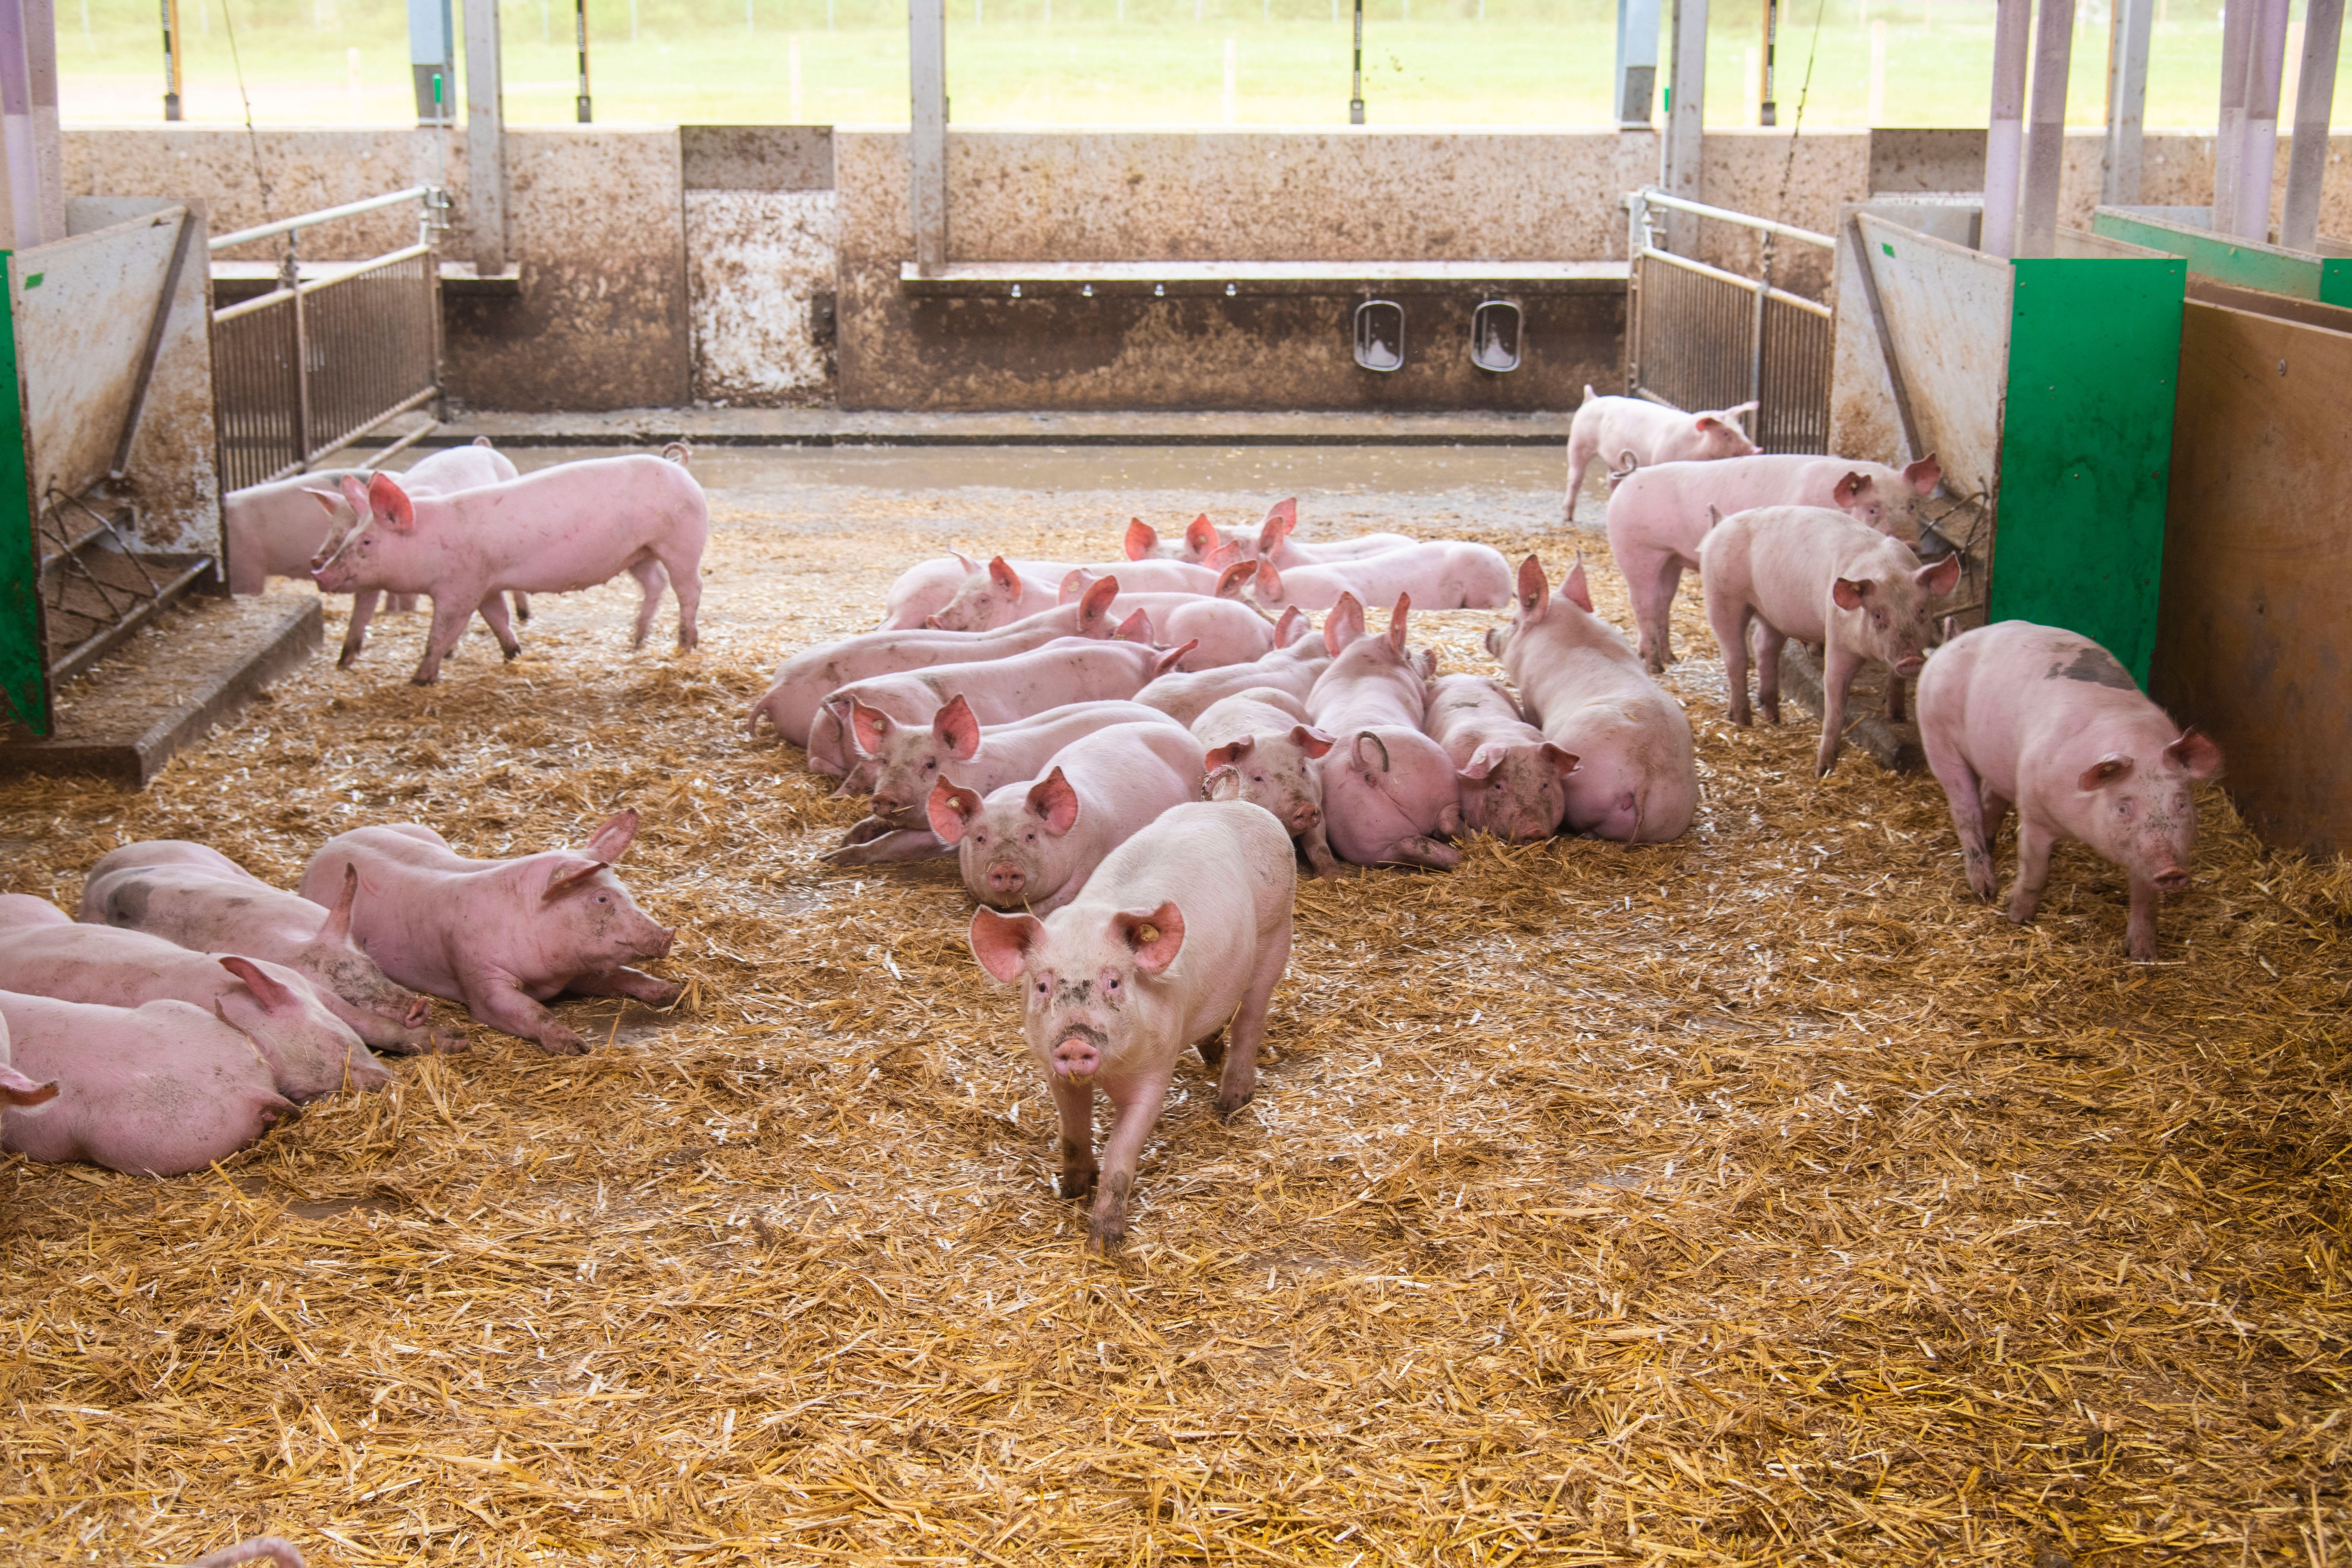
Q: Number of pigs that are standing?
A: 8